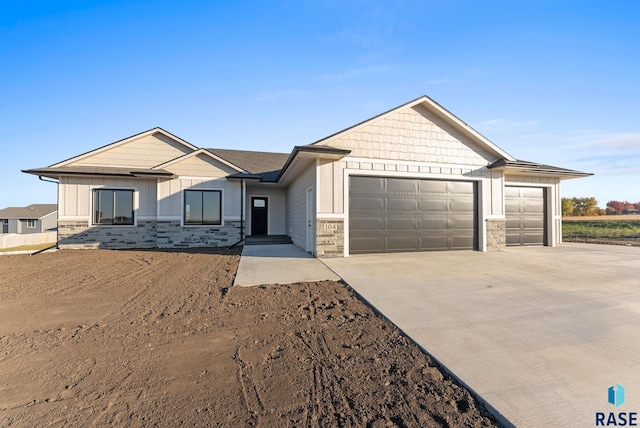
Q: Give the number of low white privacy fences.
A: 1